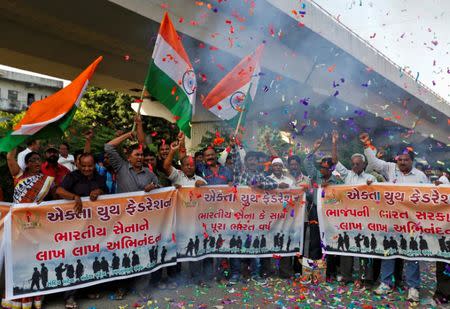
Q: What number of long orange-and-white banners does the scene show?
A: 3